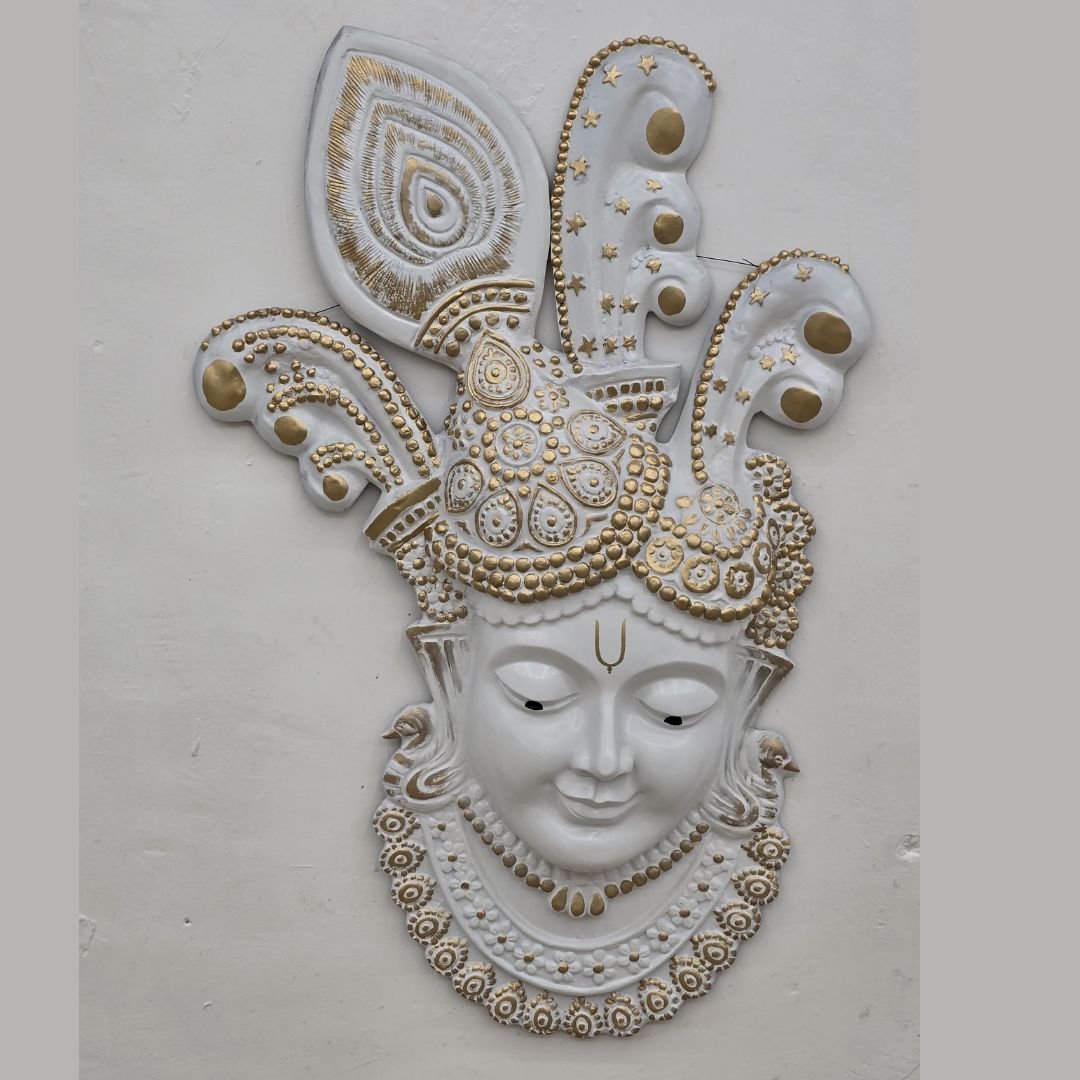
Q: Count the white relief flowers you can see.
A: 13